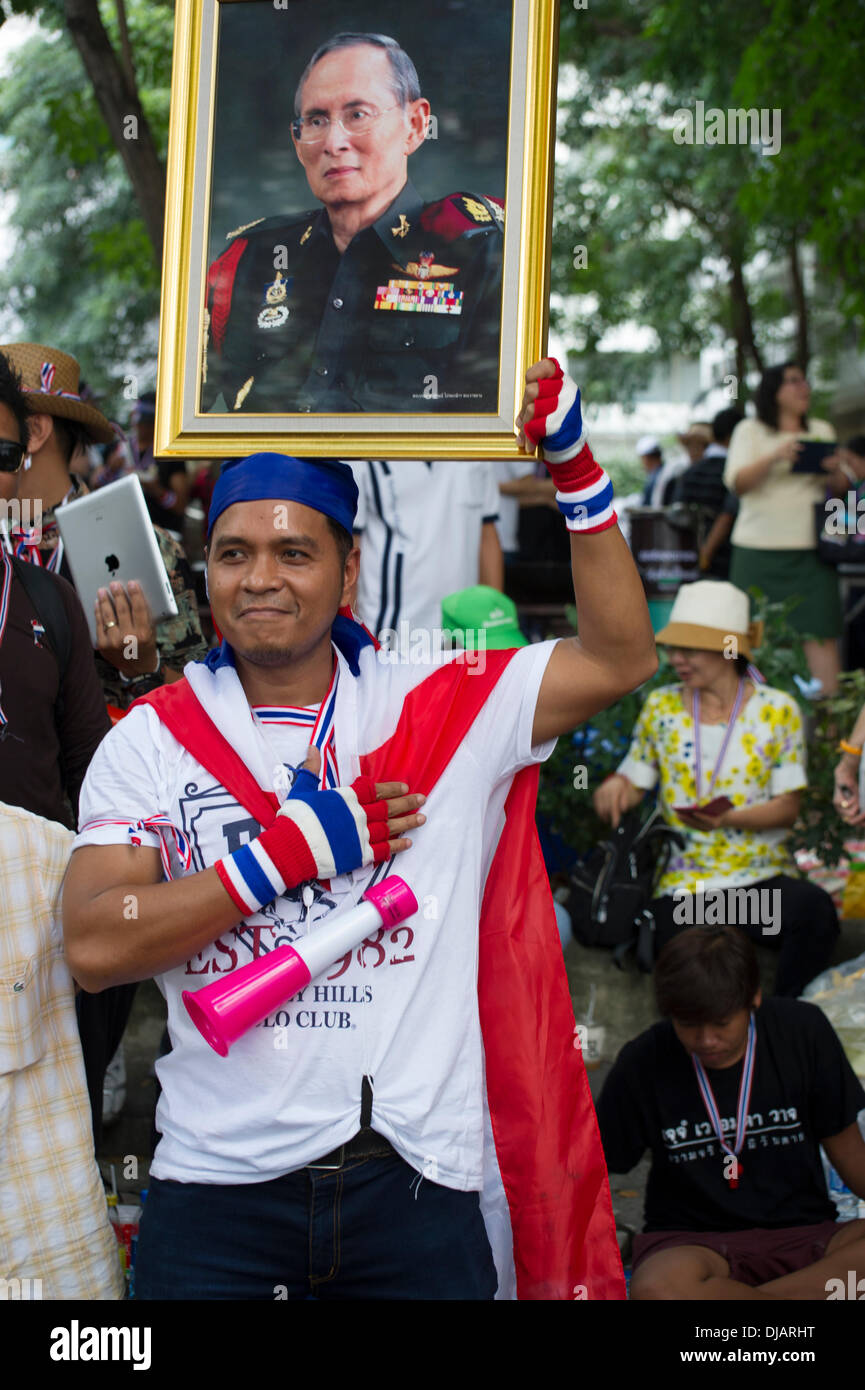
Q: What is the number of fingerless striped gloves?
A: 2